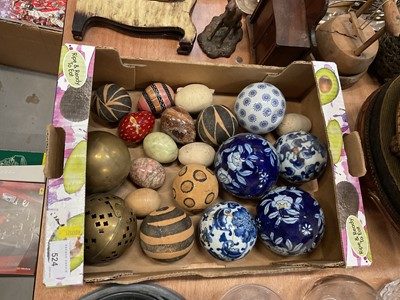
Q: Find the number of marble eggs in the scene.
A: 3